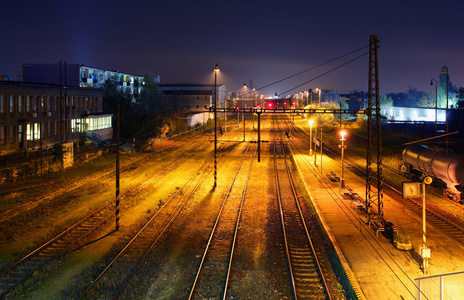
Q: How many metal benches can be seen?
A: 4